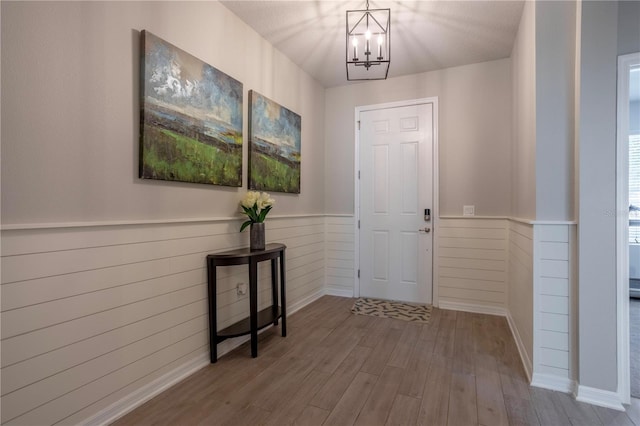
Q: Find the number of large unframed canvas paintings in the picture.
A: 2